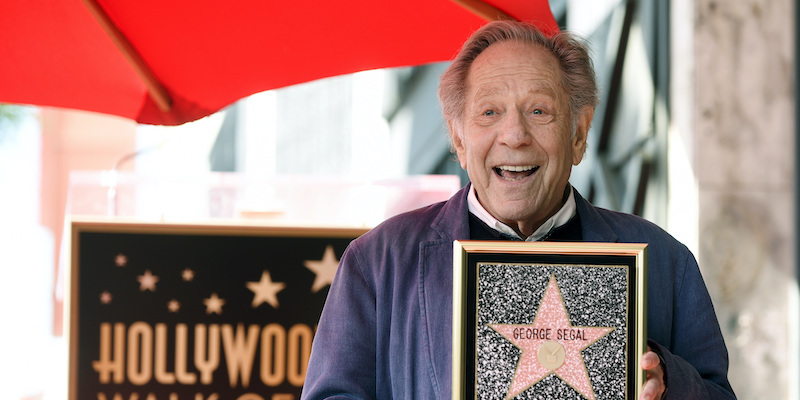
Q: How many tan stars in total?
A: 8